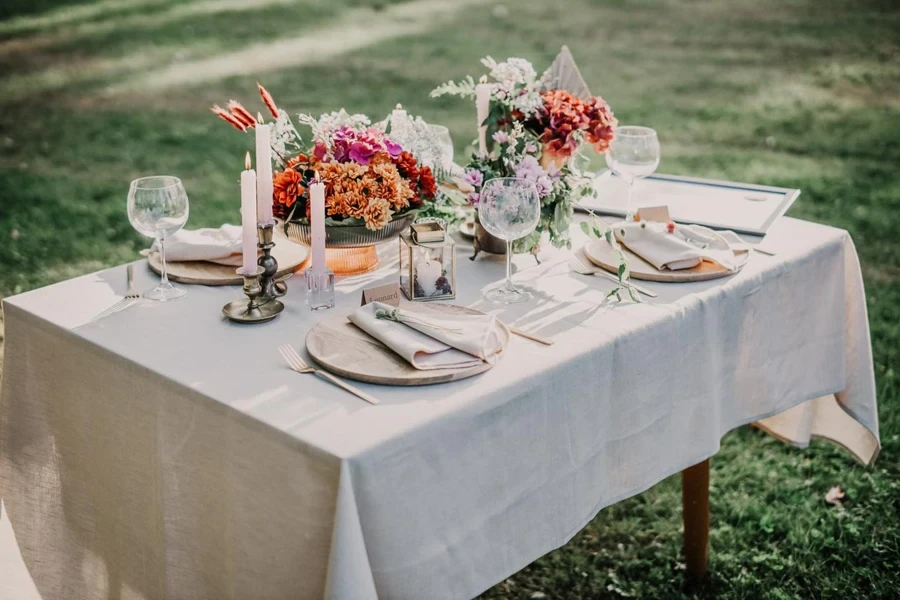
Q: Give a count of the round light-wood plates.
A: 3